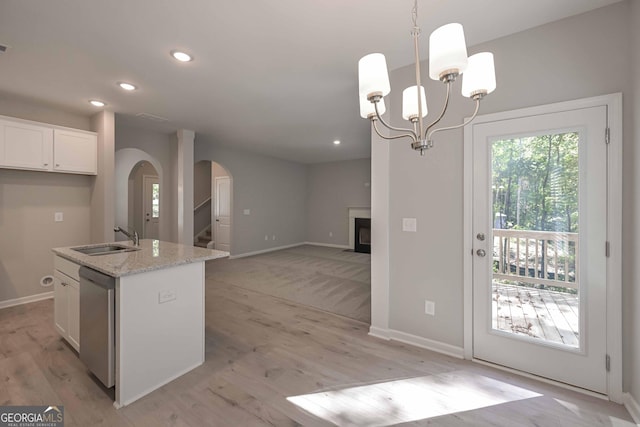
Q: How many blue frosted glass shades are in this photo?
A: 0